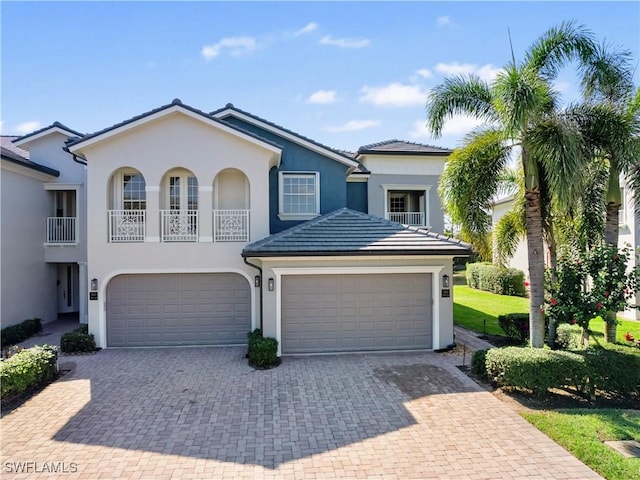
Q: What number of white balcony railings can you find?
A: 5